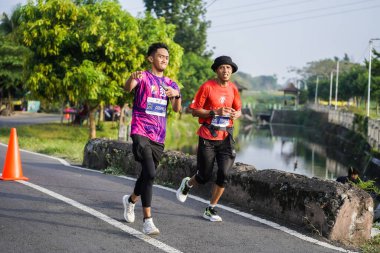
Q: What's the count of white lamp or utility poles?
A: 4